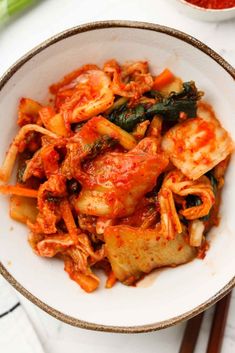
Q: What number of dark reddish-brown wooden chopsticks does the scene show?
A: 2